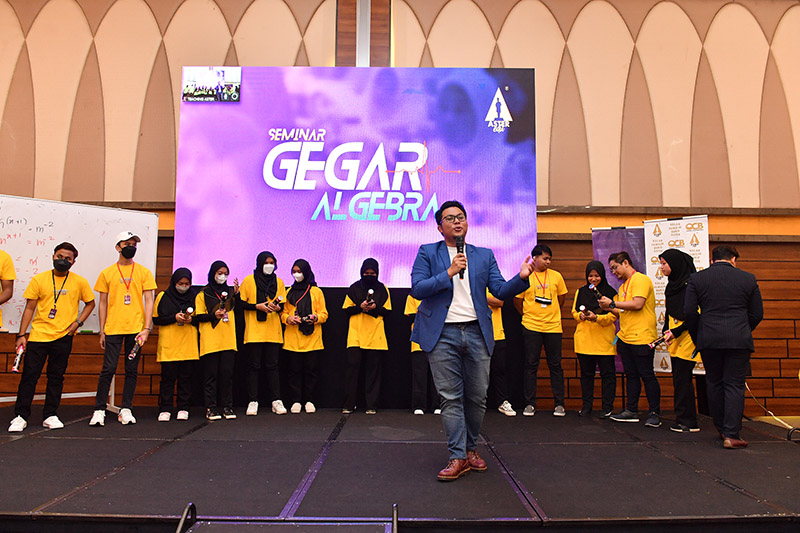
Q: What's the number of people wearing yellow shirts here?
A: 14